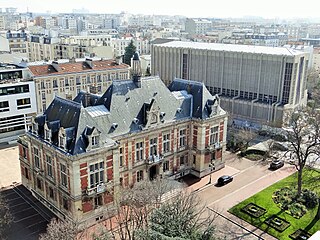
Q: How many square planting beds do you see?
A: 3